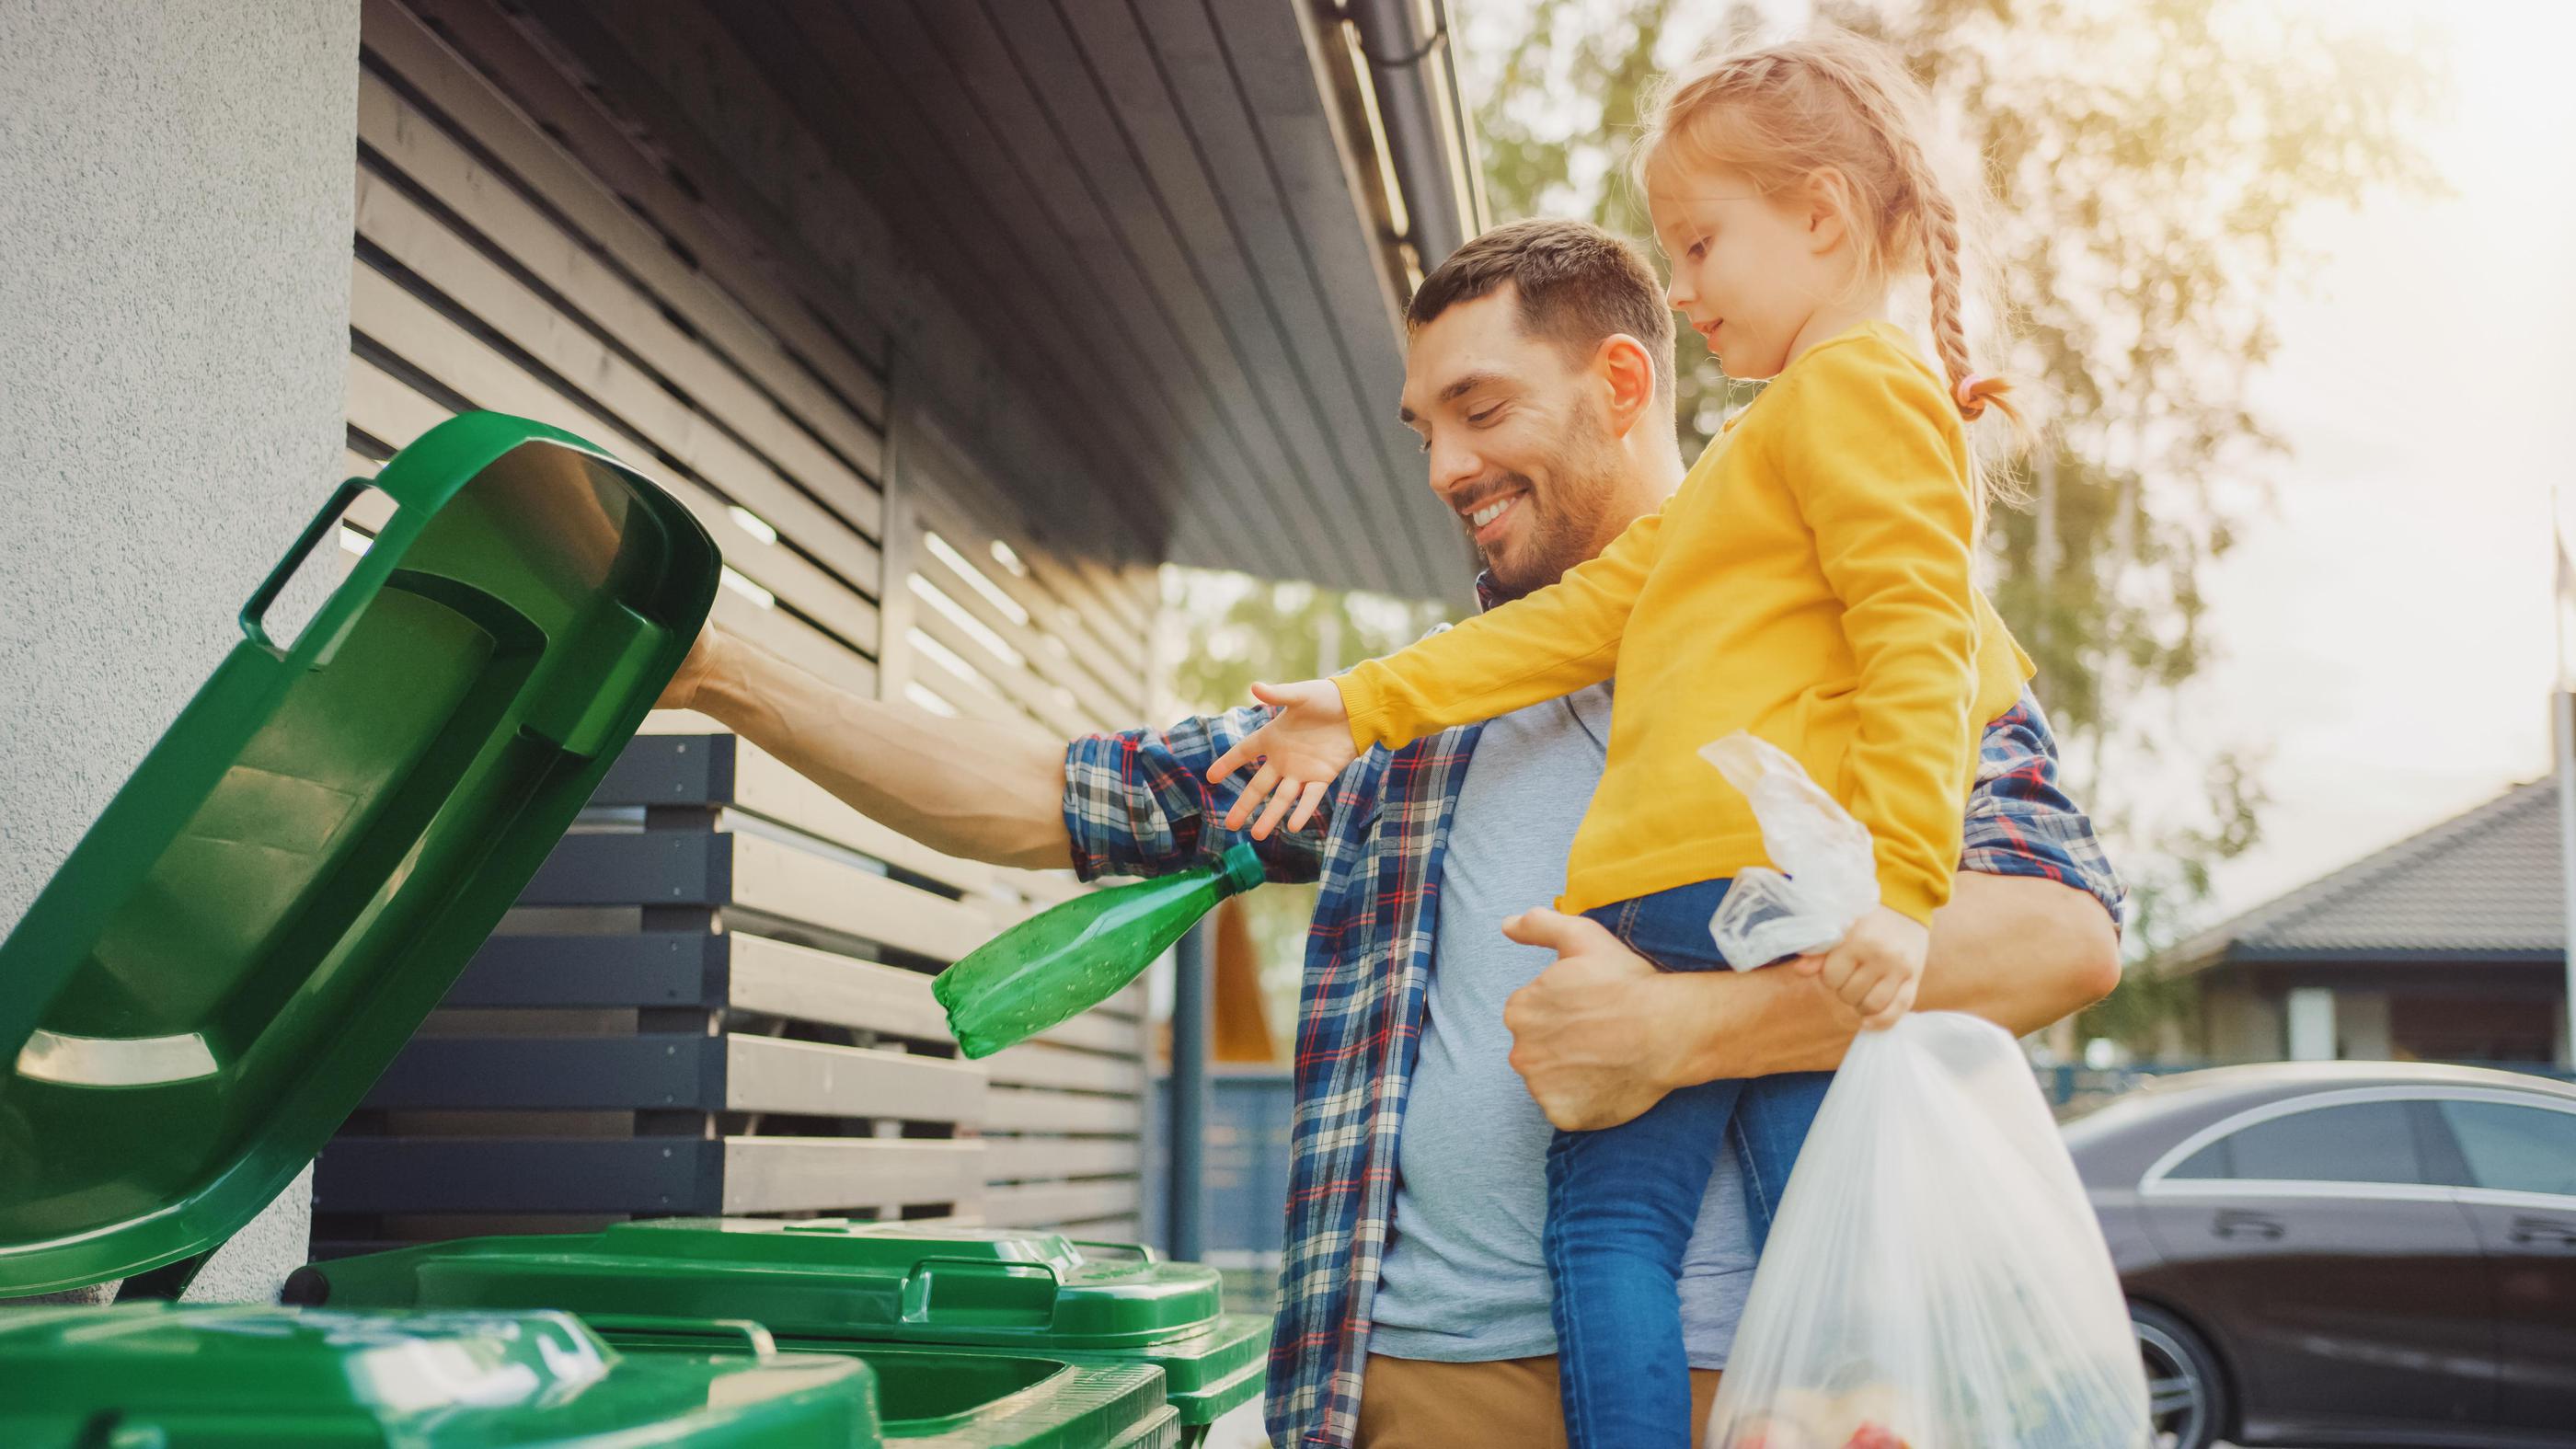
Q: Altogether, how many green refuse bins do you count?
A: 3